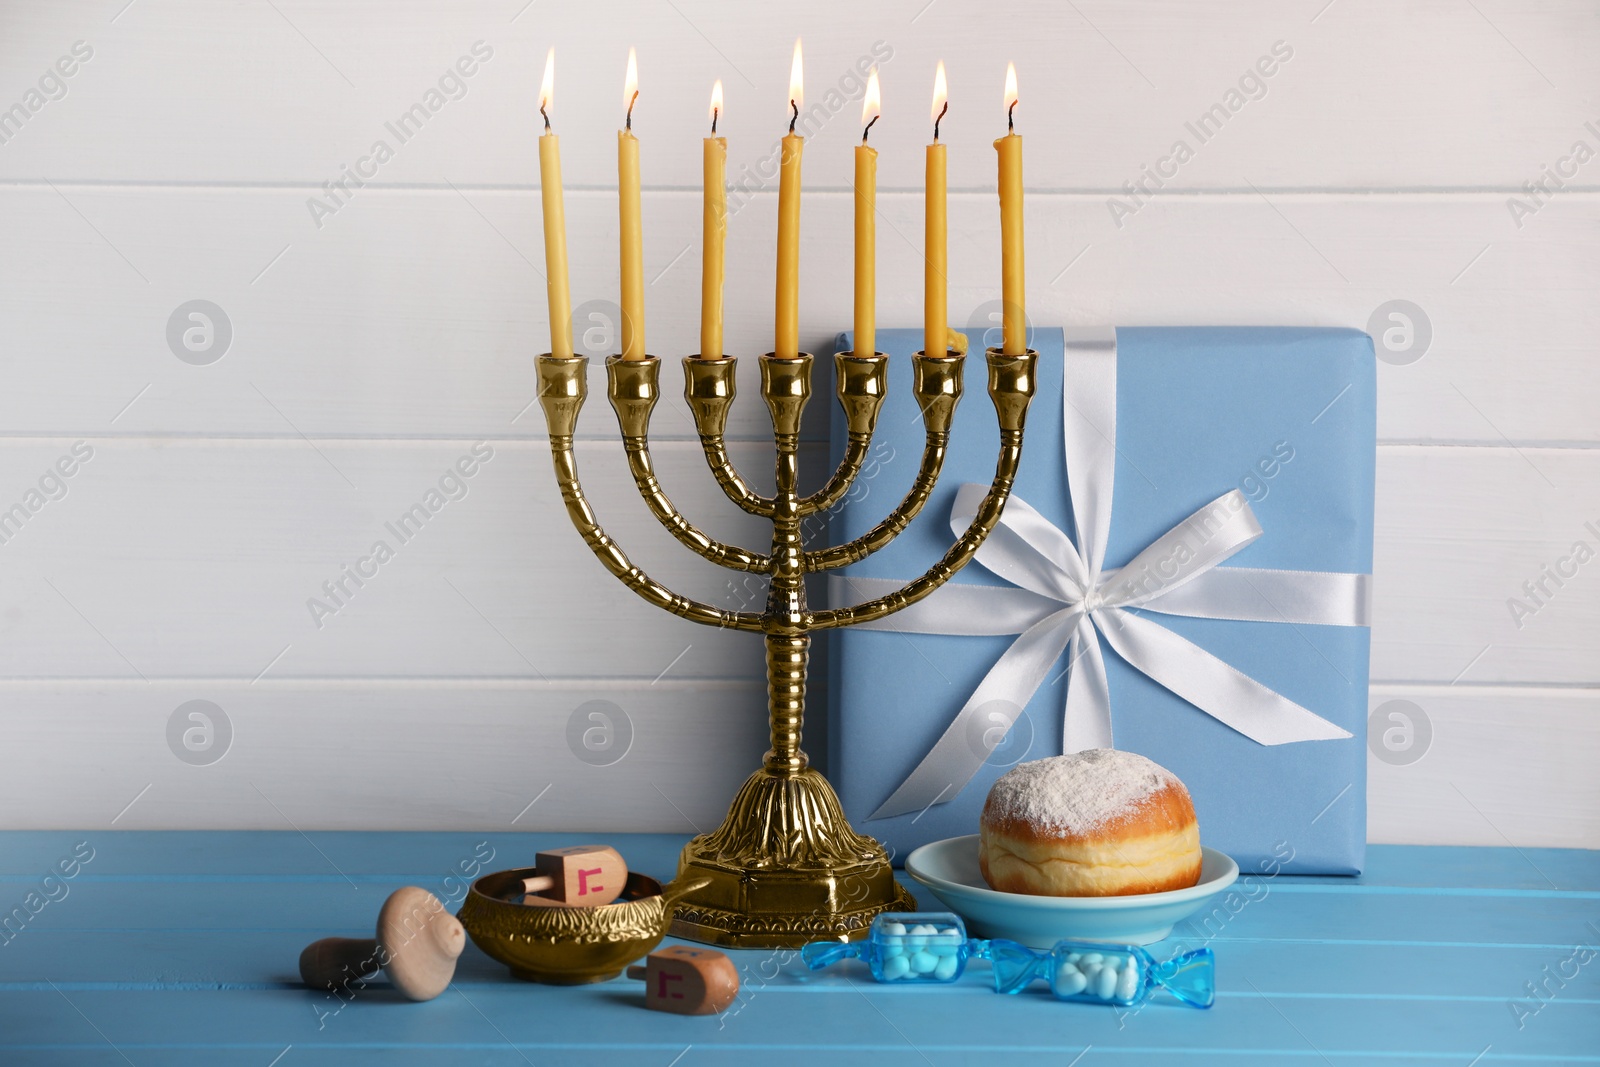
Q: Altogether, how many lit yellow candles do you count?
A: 7